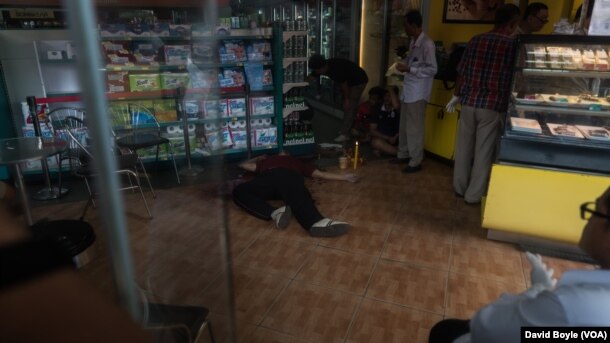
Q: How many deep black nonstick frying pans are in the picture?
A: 0